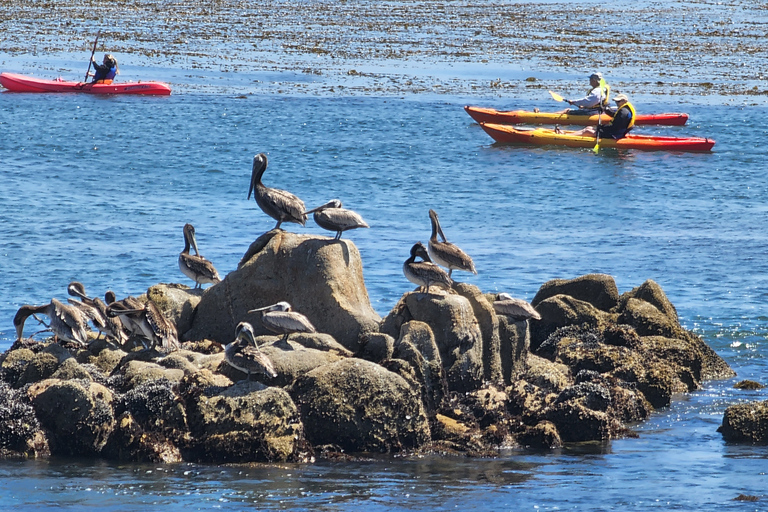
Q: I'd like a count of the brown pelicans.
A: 12